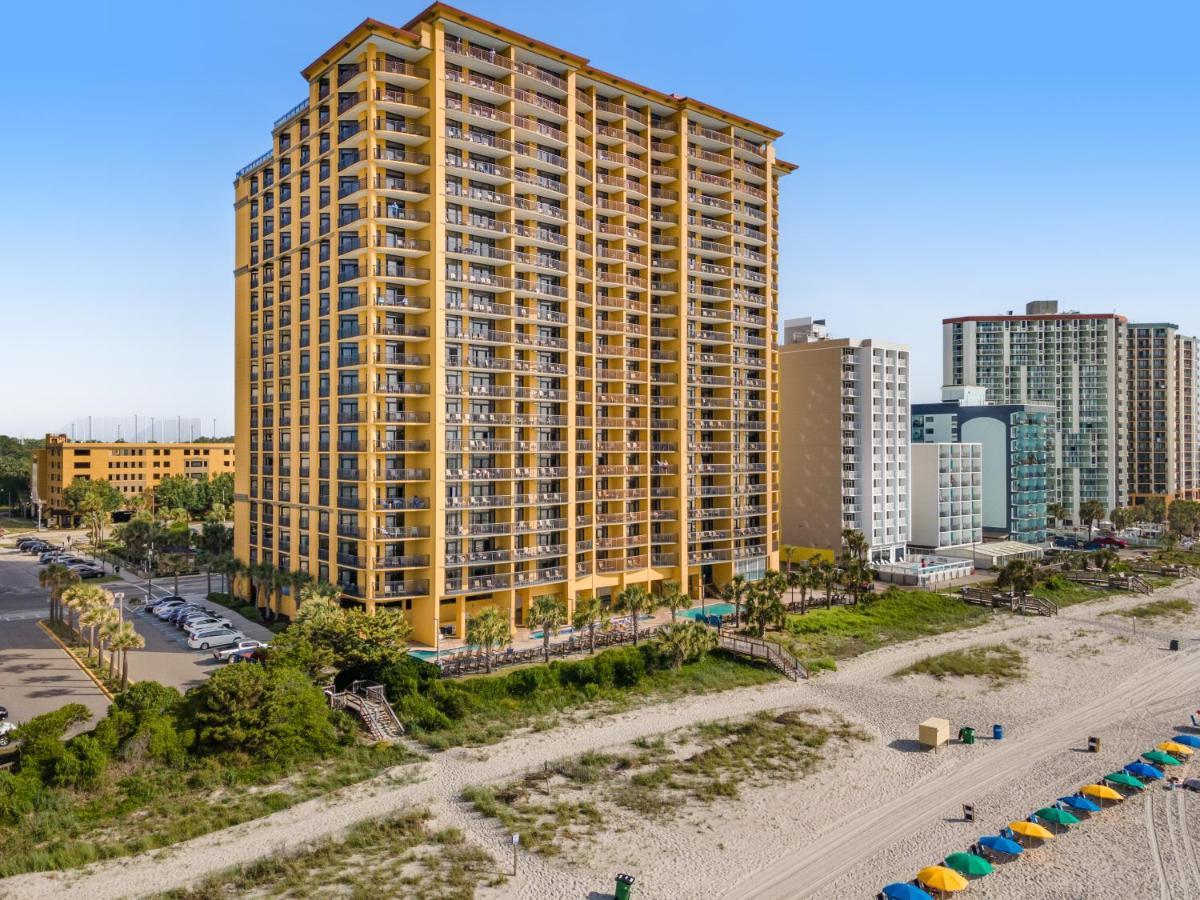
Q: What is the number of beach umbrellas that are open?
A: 13